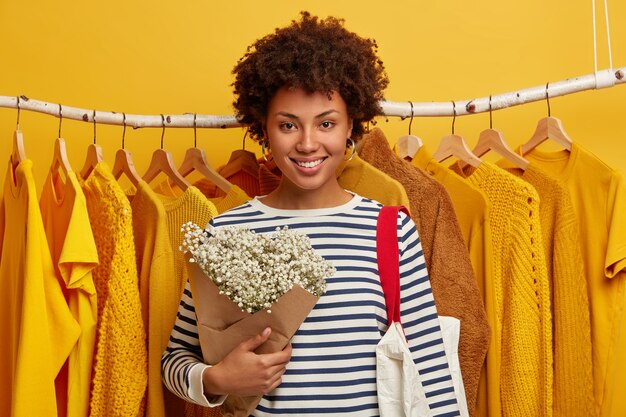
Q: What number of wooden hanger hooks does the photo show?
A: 11